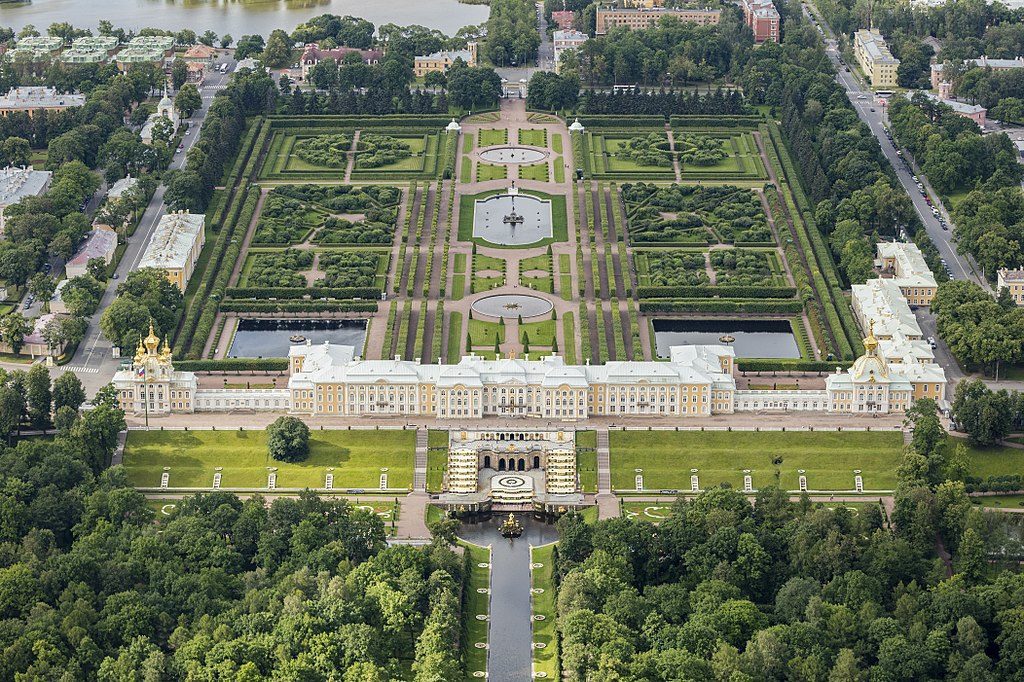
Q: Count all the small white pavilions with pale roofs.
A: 2